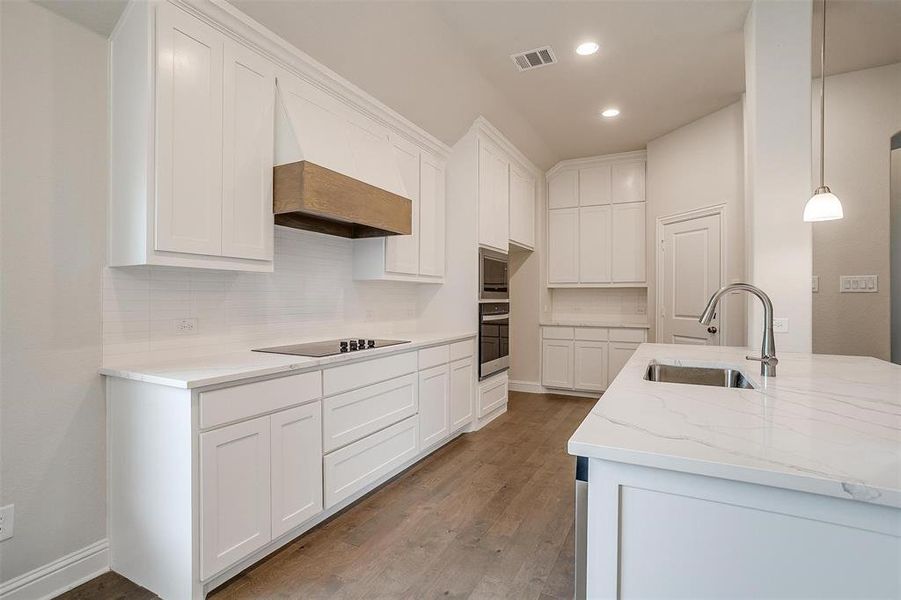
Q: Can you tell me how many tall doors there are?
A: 1